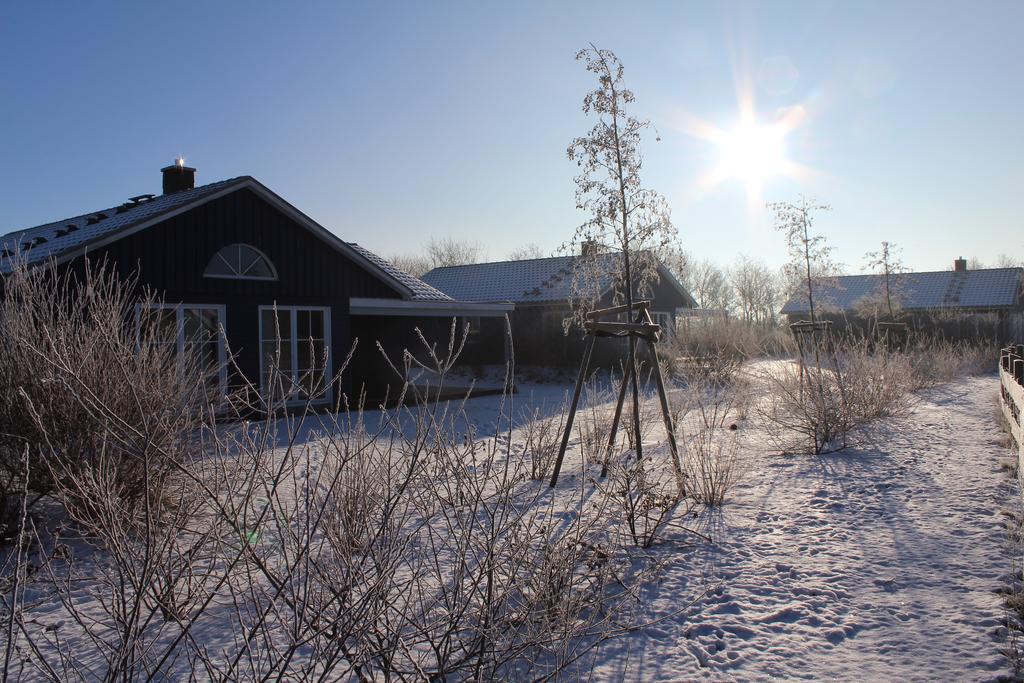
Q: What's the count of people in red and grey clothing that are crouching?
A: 0